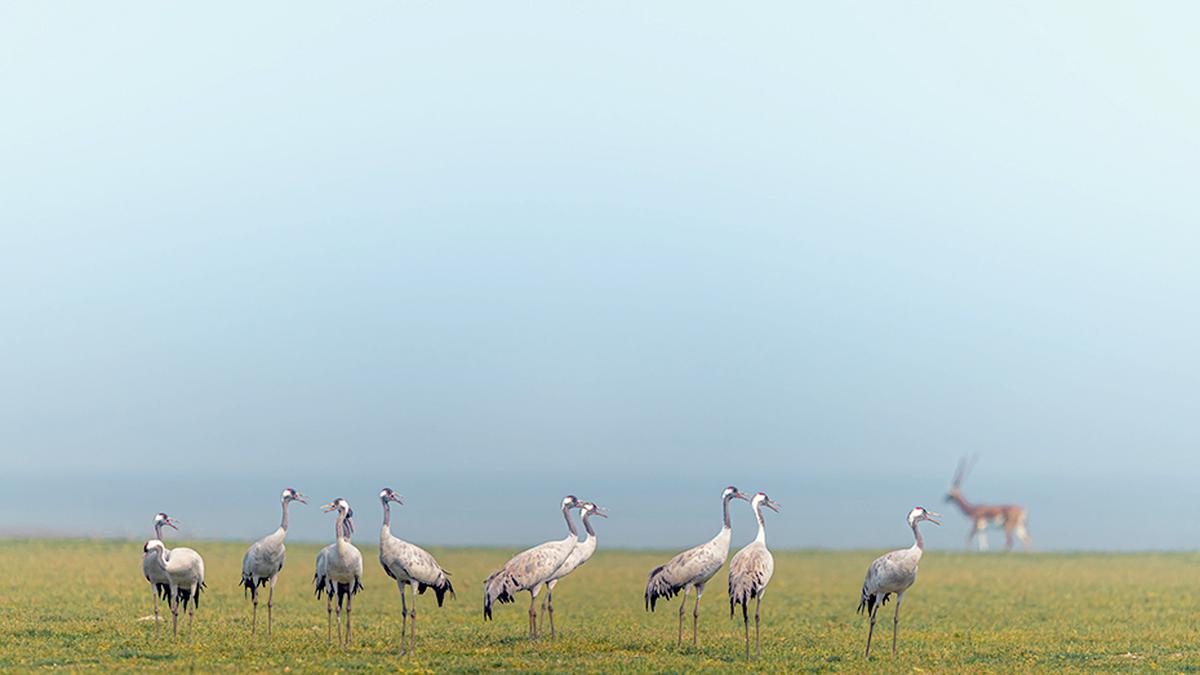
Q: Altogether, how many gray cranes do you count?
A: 11